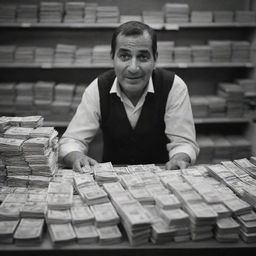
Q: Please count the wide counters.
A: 1